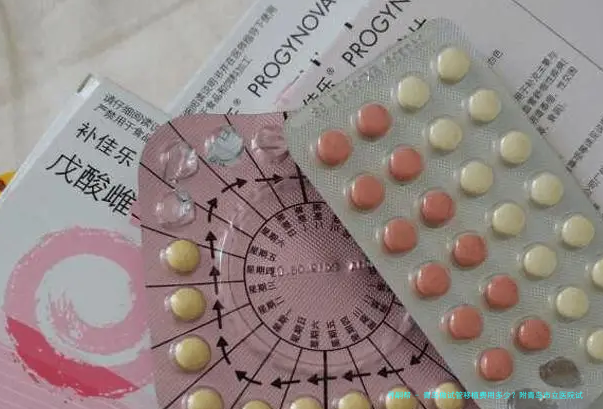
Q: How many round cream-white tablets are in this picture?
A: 13